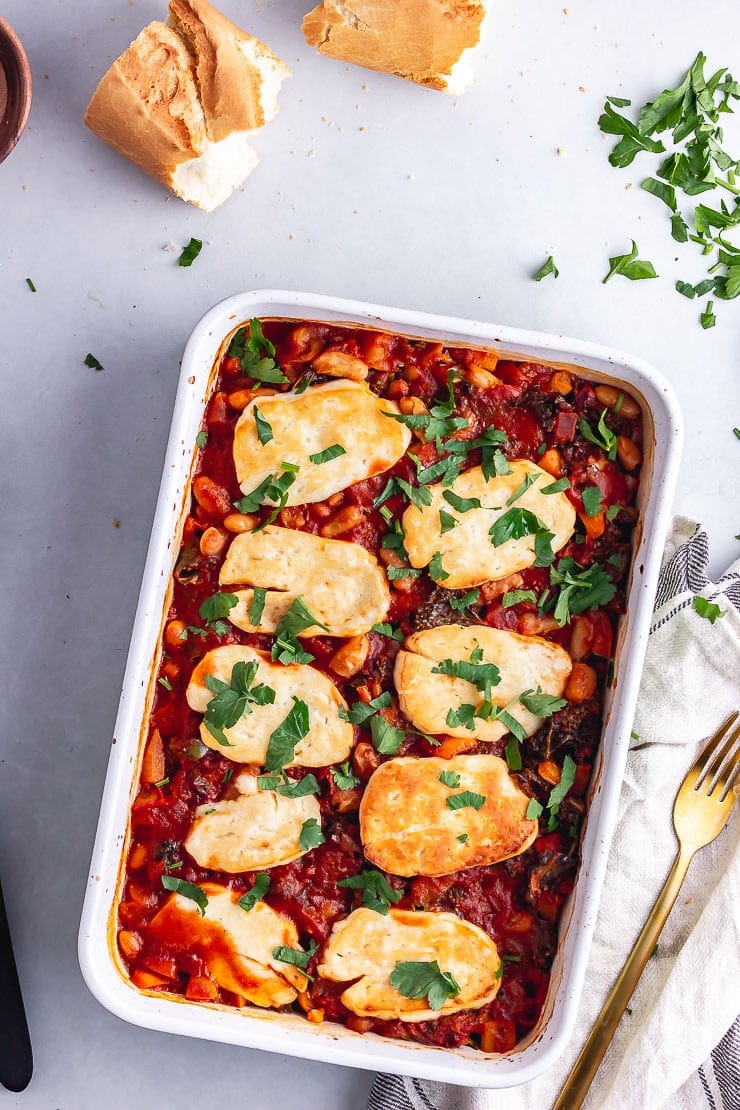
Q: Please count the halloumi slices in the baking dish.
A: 9